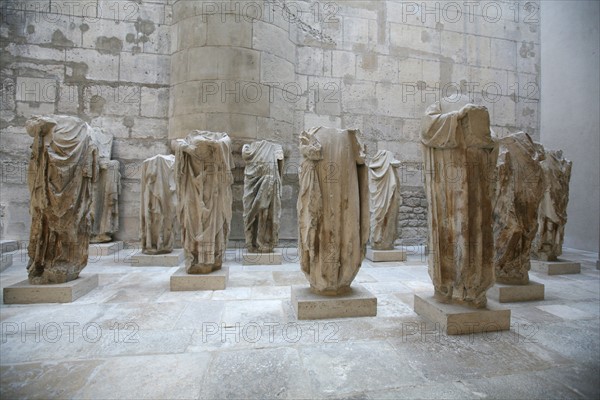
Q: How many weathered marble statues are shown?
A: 10